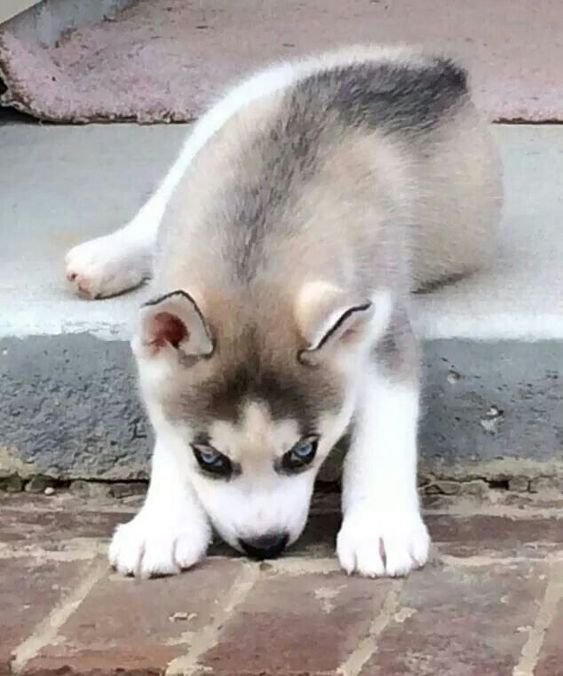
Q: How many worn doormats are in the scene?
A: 1